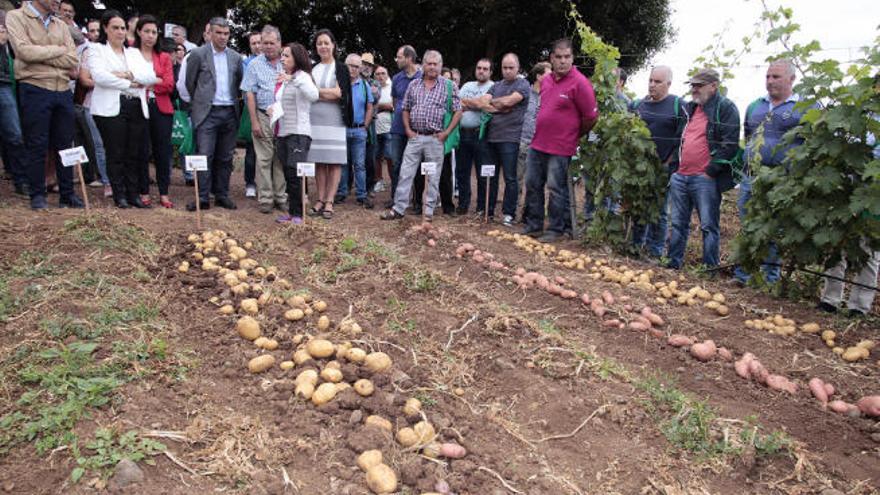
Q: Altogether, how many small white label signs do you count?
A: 5